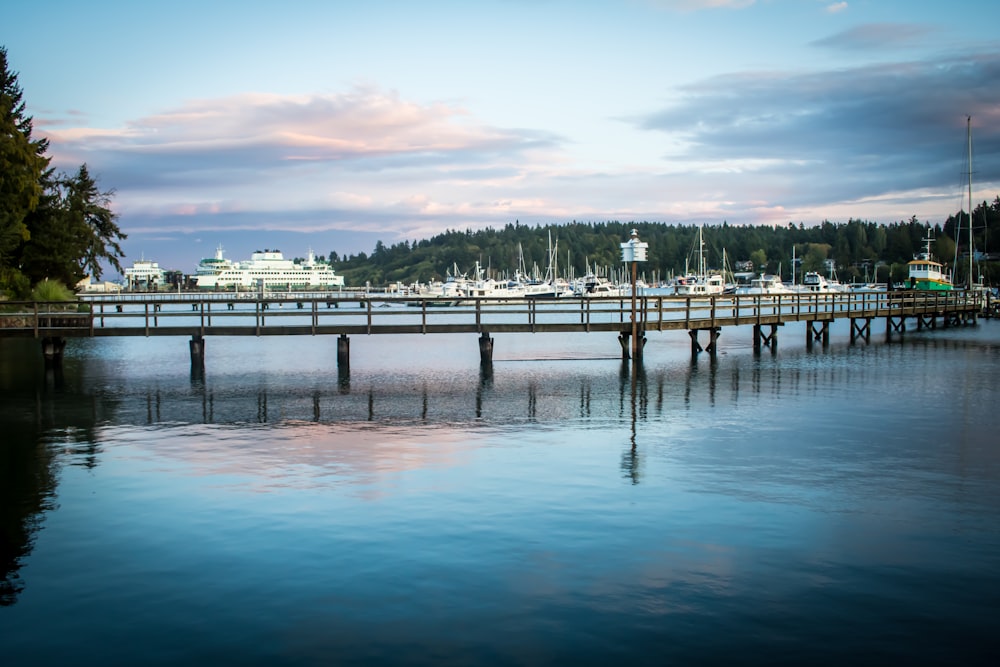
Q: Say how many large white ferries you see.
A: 2